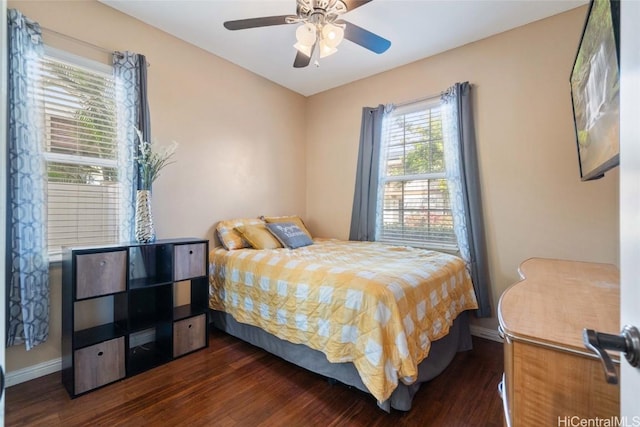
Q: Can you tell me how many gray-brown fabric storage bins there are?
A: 4